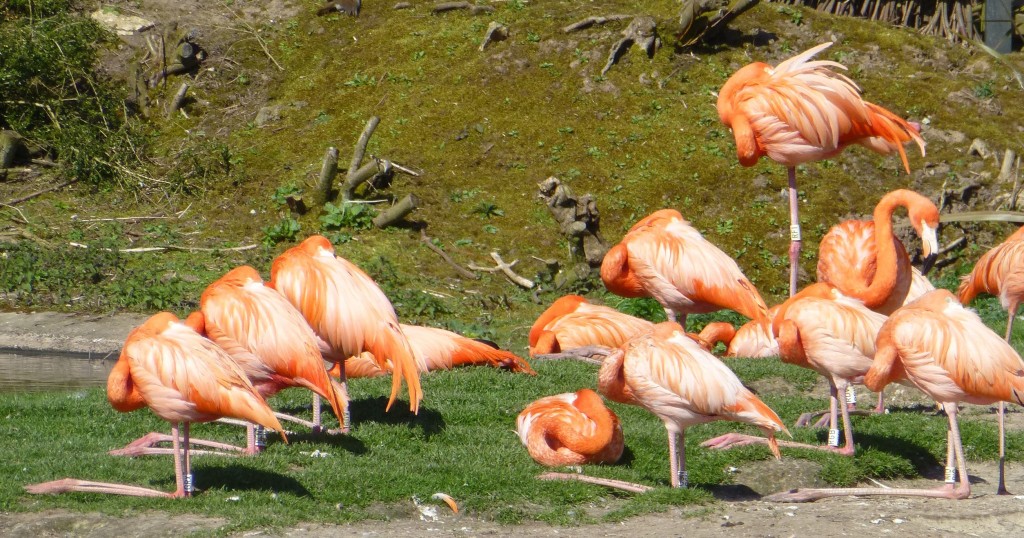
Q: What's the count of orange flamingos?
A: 14